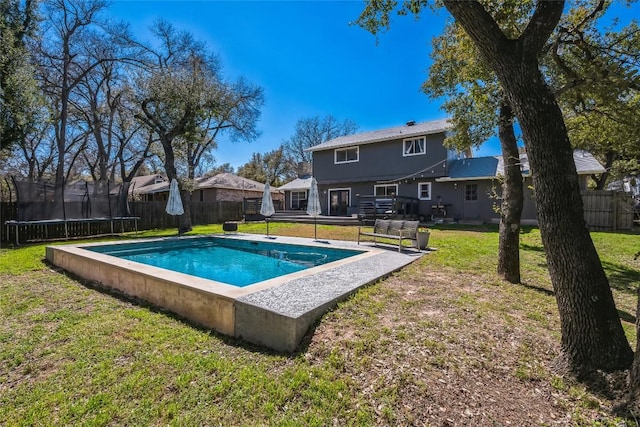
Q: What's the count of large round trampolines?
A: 1